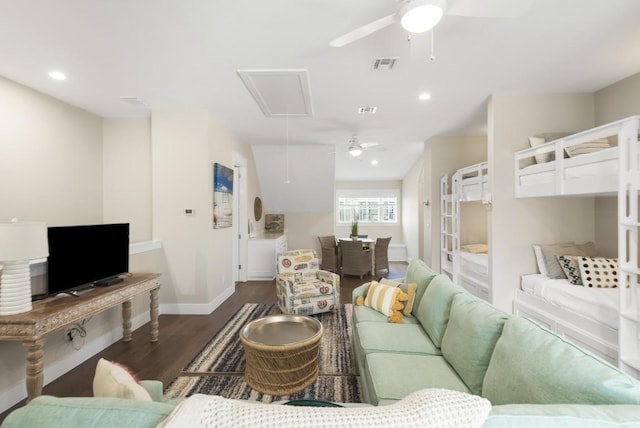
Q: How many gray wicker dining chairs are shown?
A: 4